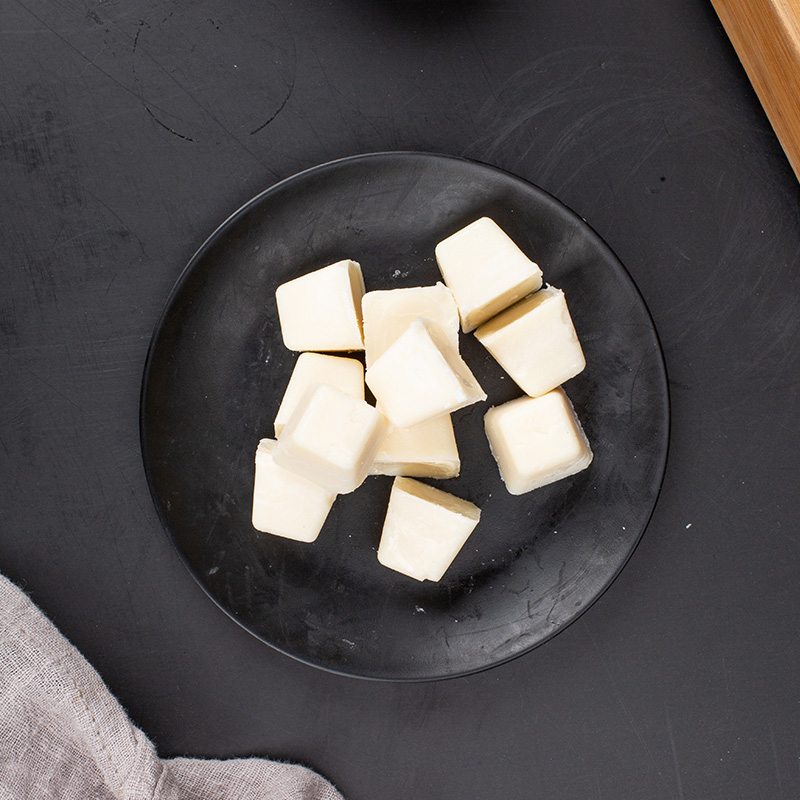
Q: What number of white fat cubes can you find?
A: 11